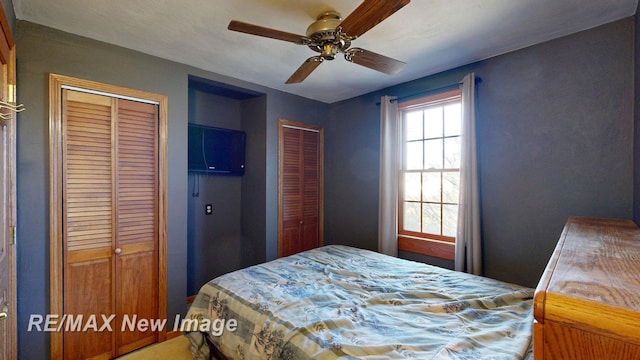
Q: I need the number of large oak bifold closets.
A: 2